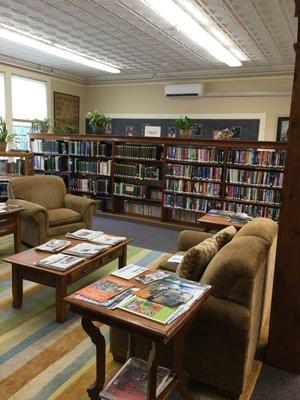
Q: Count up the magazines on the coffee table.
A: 5